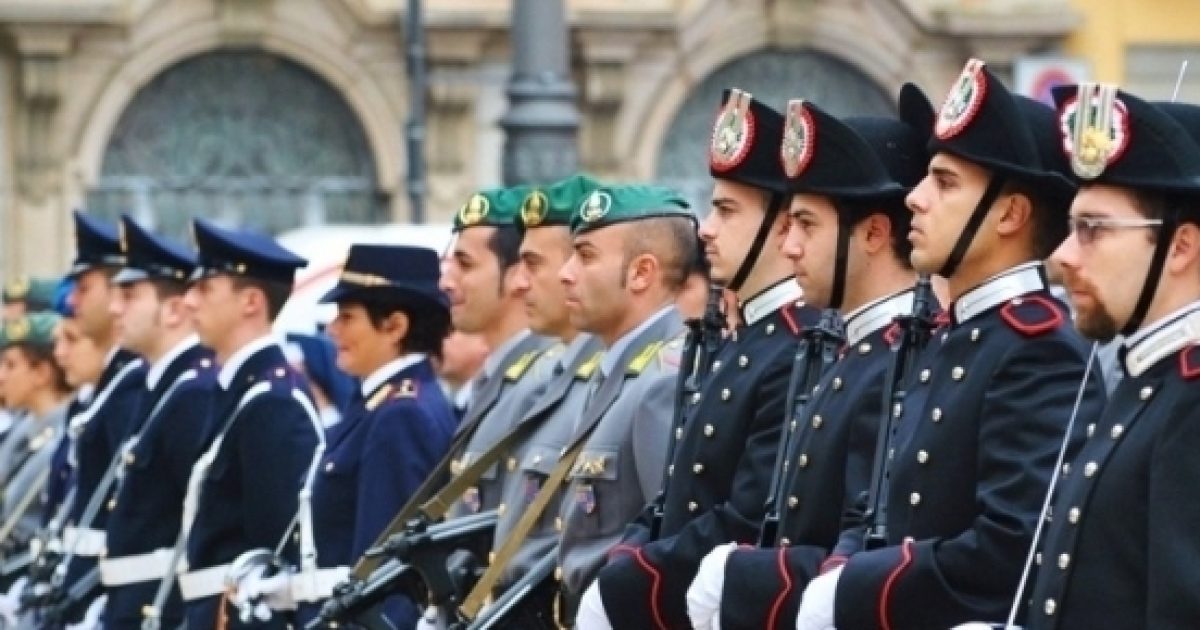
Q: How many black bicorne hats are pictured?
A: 4